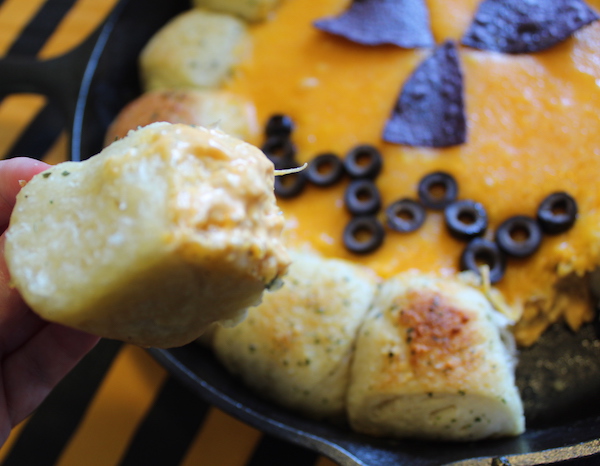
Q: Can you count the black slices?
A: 13